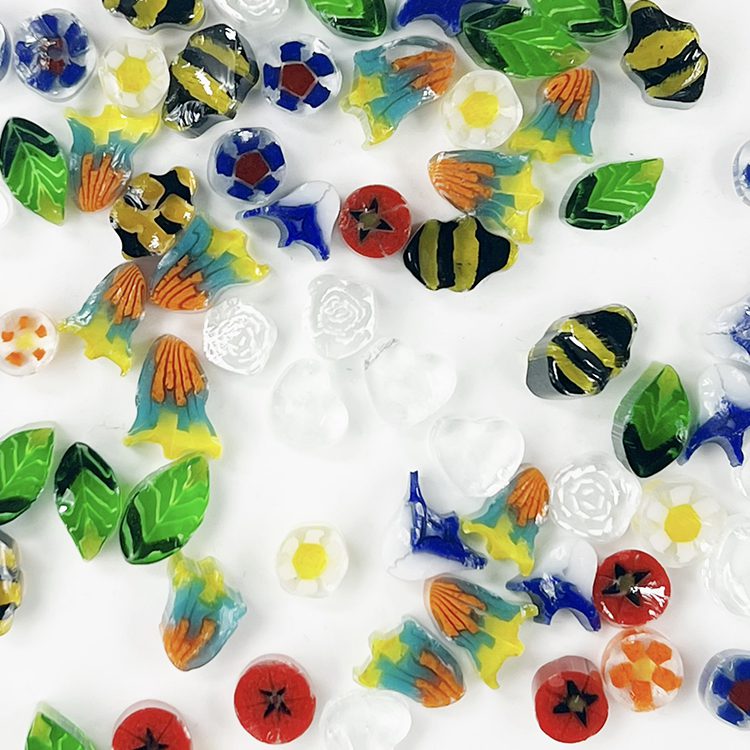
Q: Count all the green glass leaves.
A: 10